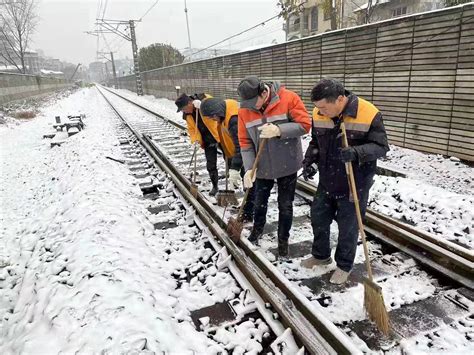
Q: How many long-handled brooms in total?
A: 4